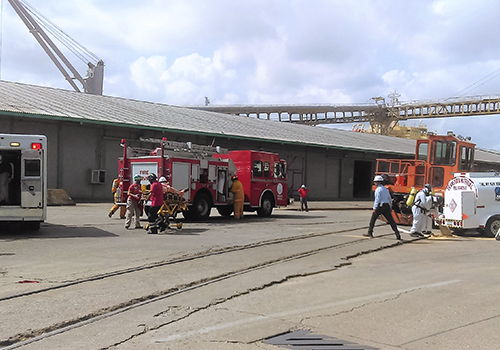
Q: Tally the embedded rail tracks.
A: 2